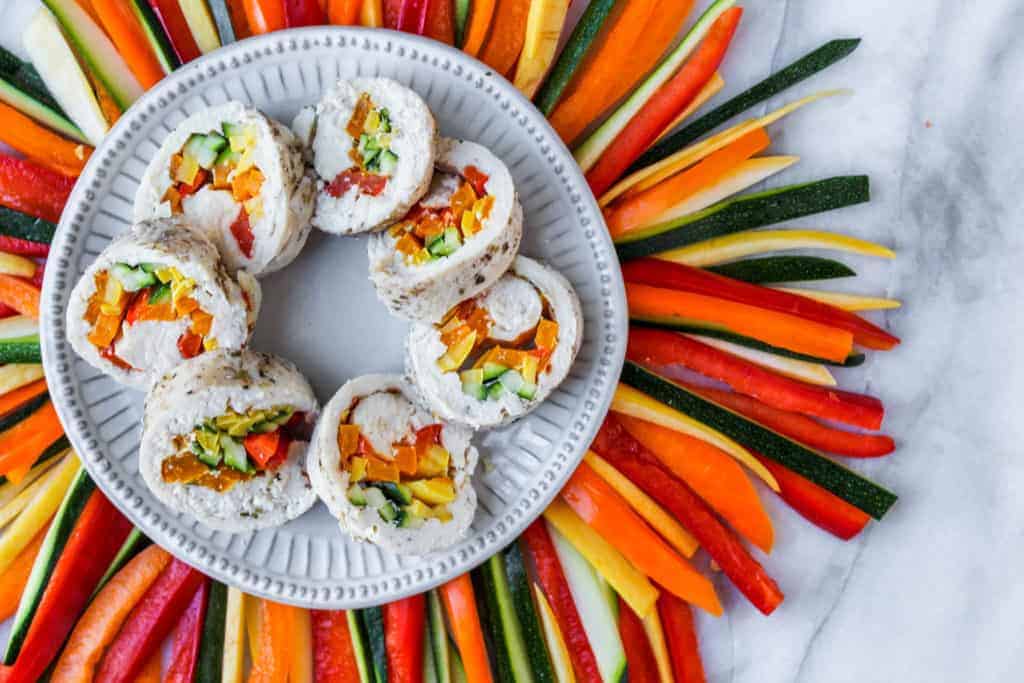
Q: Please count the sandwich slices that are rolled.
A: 7